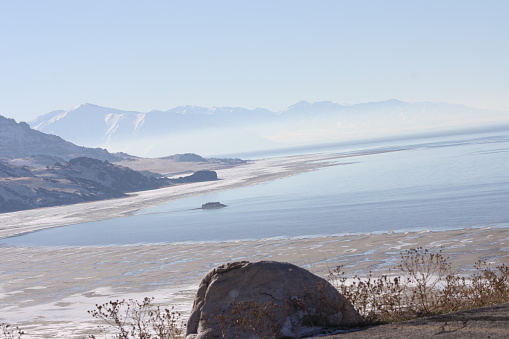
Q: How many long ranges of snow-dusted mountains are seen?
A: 1